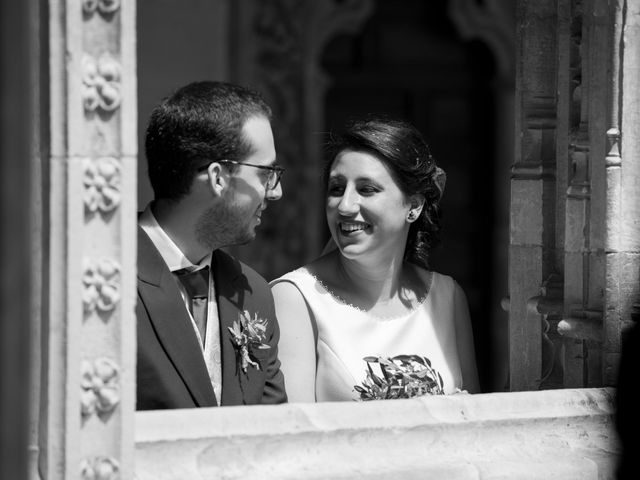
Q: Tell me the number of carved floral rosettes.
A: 6